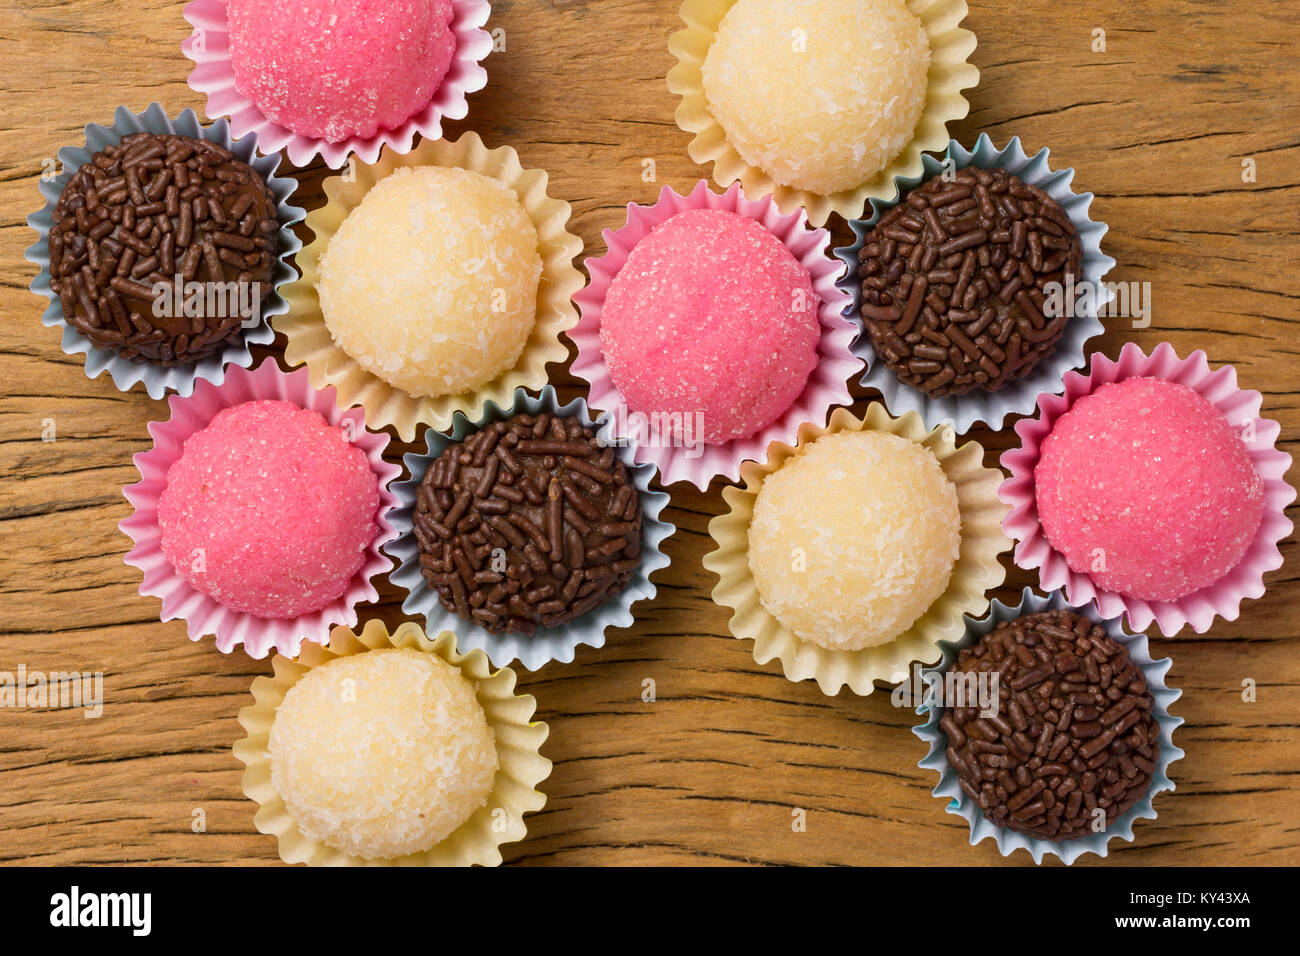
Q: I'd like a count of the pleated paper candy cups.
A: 12